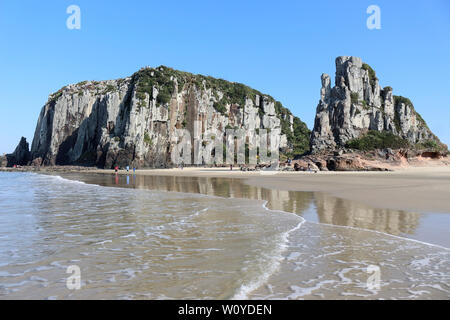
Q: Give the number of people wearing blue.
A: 2